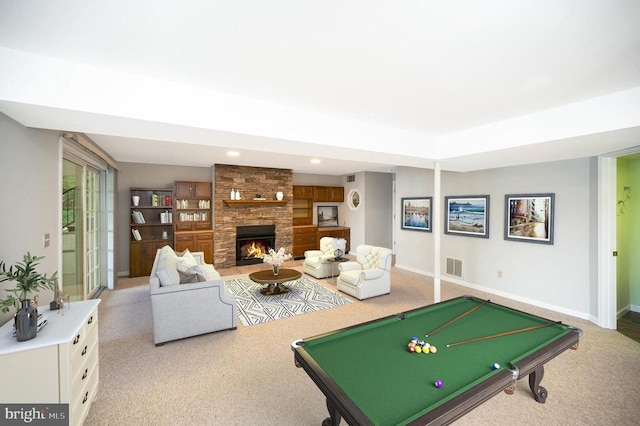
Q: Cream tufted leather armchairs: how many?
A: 2